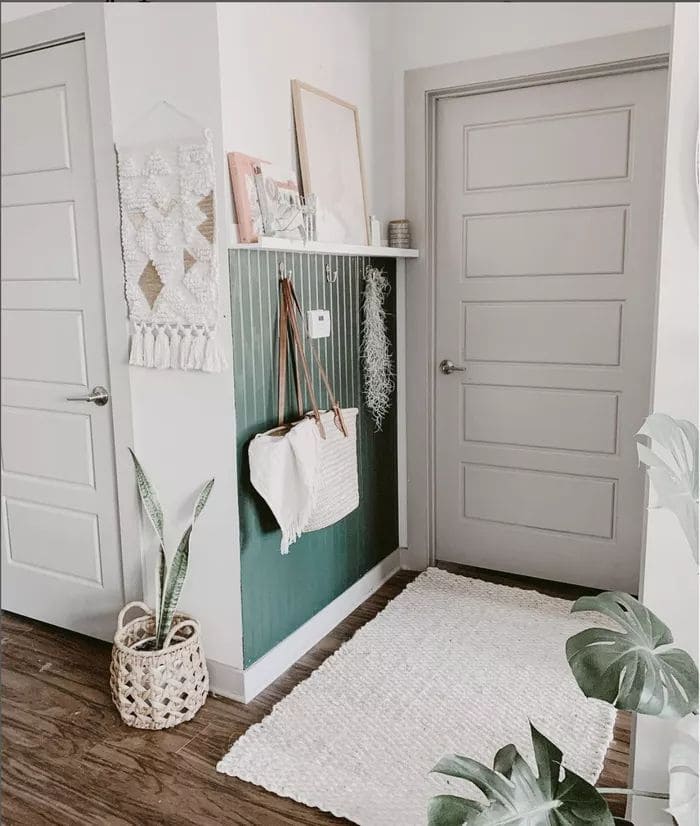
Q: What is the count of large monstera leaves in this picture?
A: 3